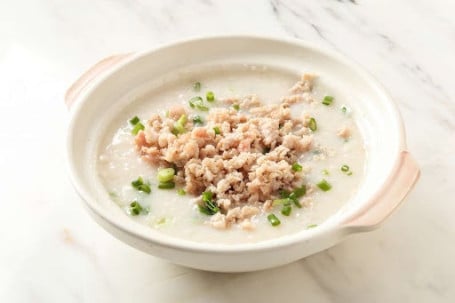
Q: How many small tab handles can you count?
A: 2